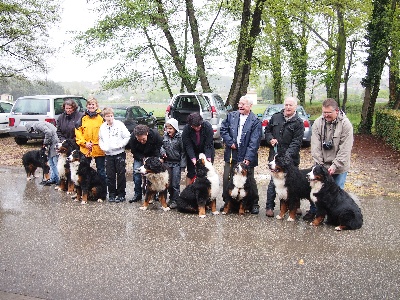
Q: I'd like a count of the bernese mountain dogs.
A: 8